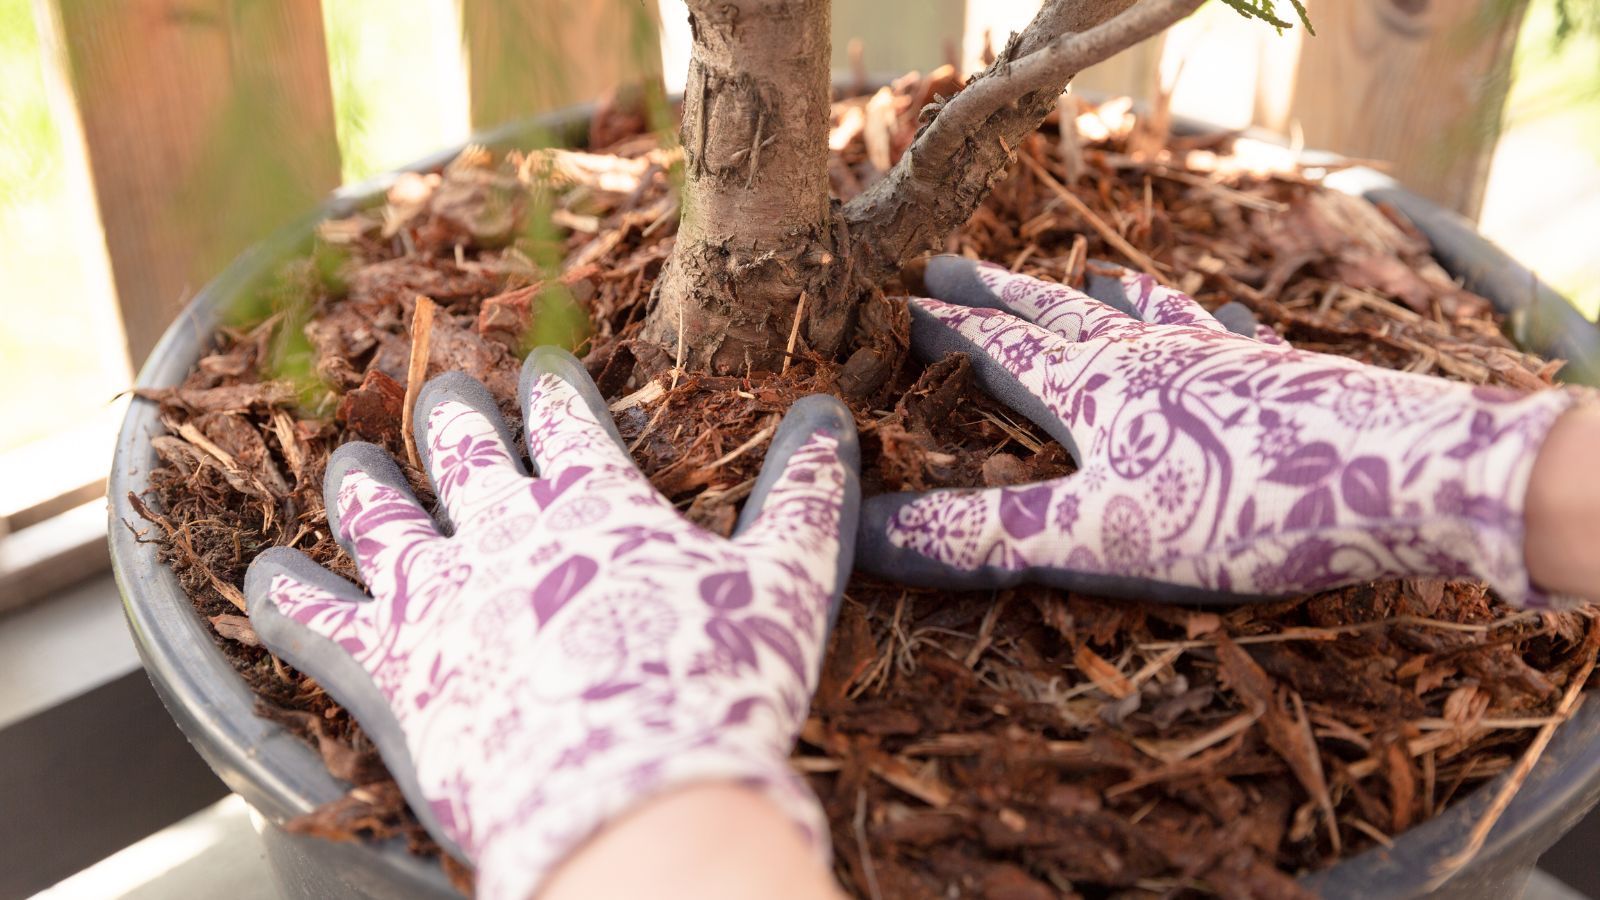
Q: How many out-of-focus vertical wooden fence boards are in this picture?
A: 5